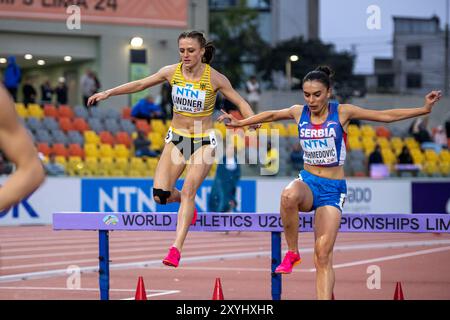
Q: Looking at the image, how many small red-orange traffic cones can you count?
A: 3